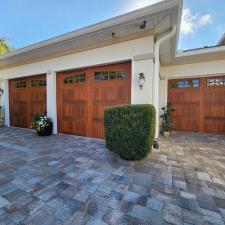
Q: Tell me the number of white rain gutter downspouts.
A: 1